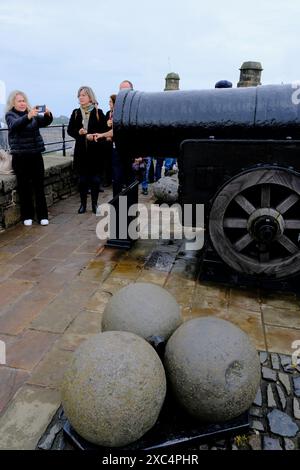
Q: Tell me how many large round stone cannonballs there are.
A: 3